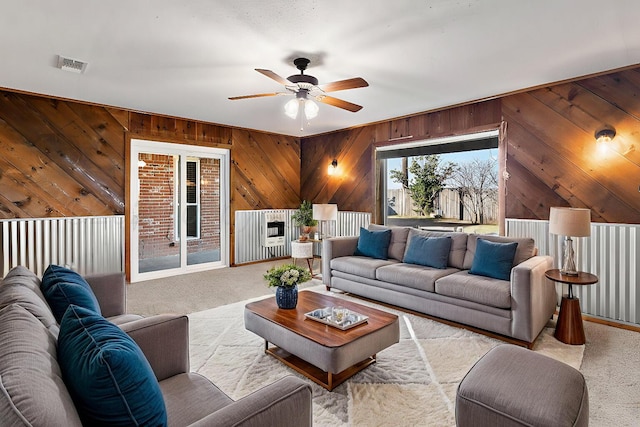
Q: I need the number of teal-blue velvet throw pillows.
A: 5